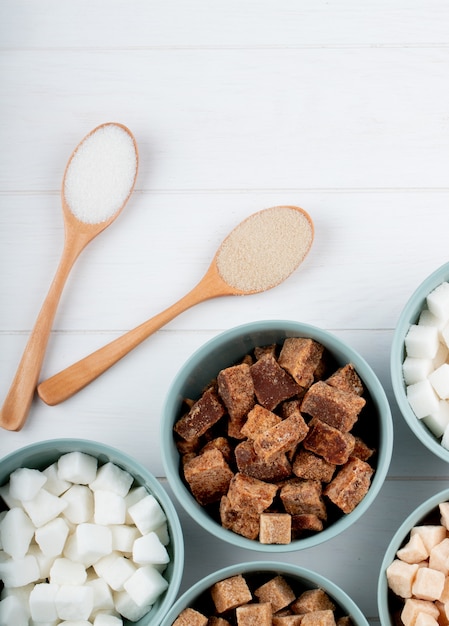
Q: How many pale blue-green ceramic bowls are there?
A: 5